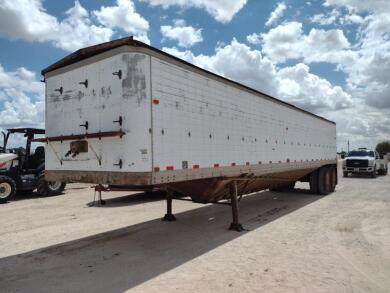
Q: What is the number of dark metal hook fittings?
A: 6